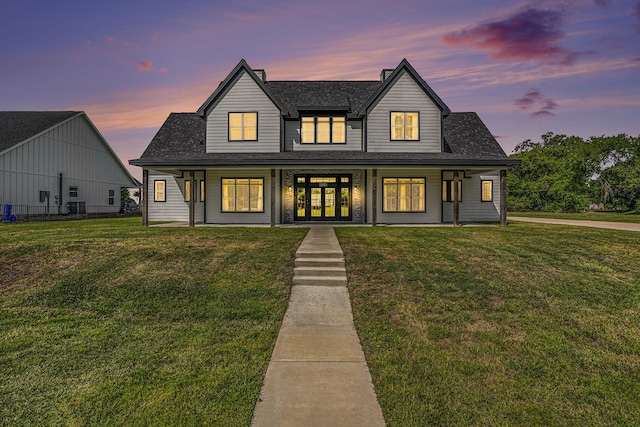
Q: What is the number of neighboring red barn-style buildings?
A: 0